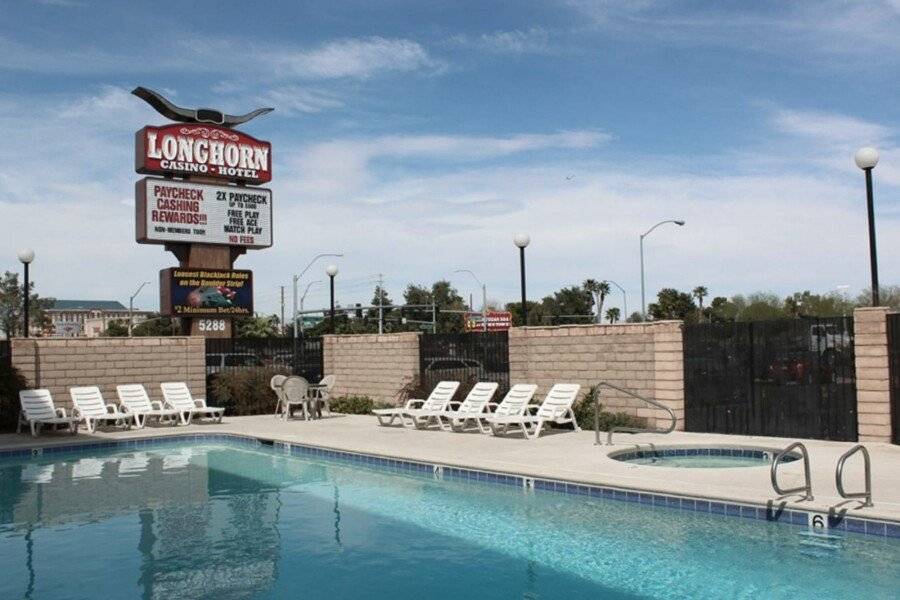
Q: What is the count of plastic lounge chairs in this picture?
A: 8